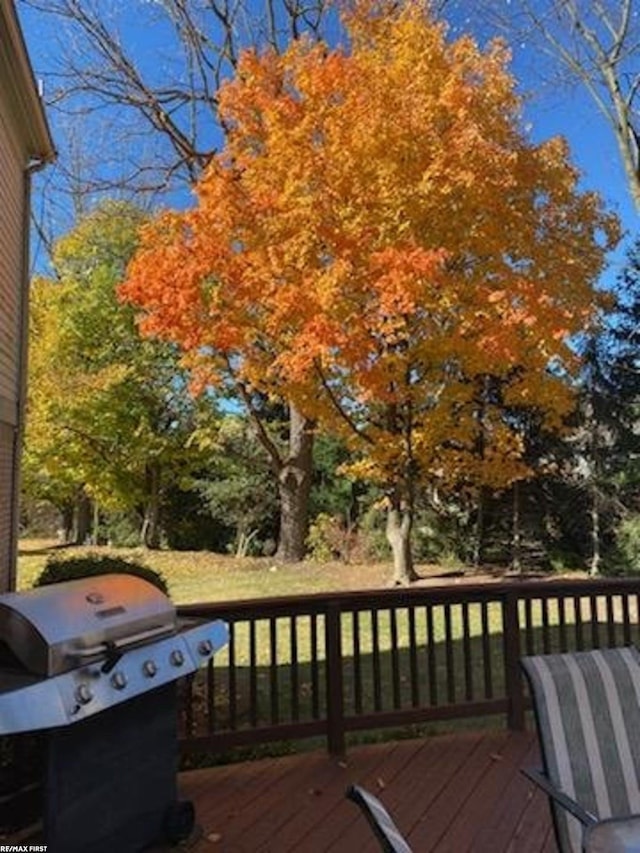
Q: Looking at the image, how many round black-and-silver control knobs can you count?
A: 5